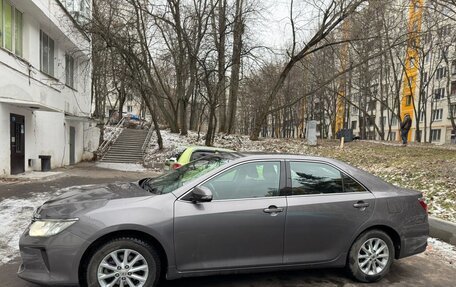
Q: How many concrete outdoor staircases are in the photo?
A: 1